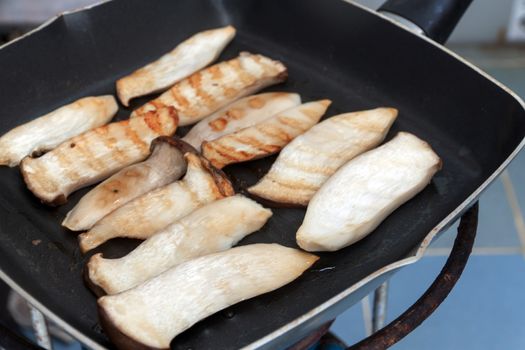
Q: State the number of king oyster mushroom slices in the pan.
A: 12